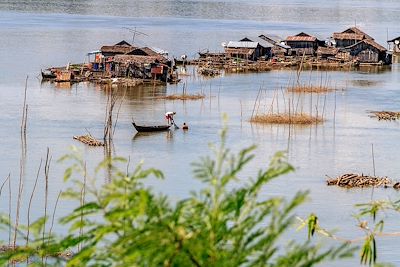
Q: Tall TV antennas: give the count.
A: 1